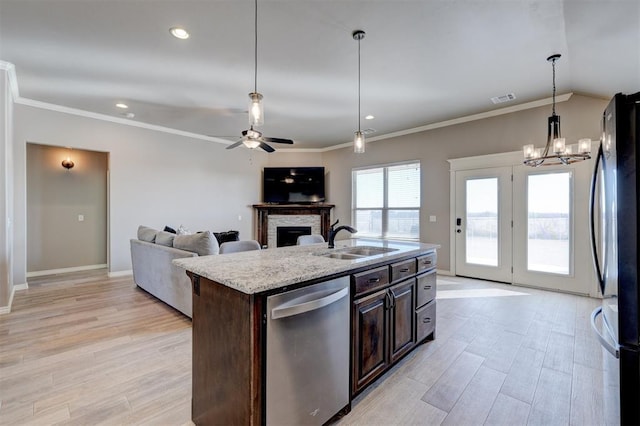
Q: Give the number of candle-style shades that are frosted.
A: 5